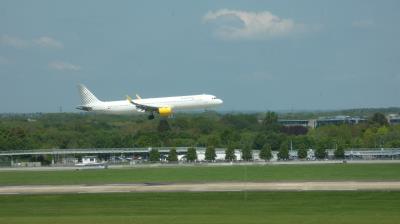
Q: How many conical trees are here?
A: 11